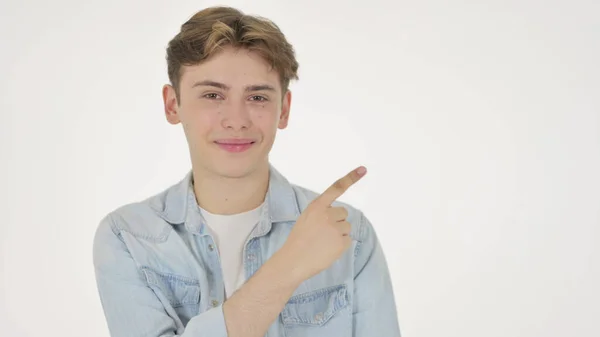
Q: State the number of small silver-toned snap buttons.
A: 4